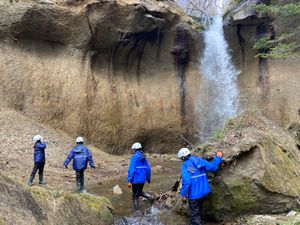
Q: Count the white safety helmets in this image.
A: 4